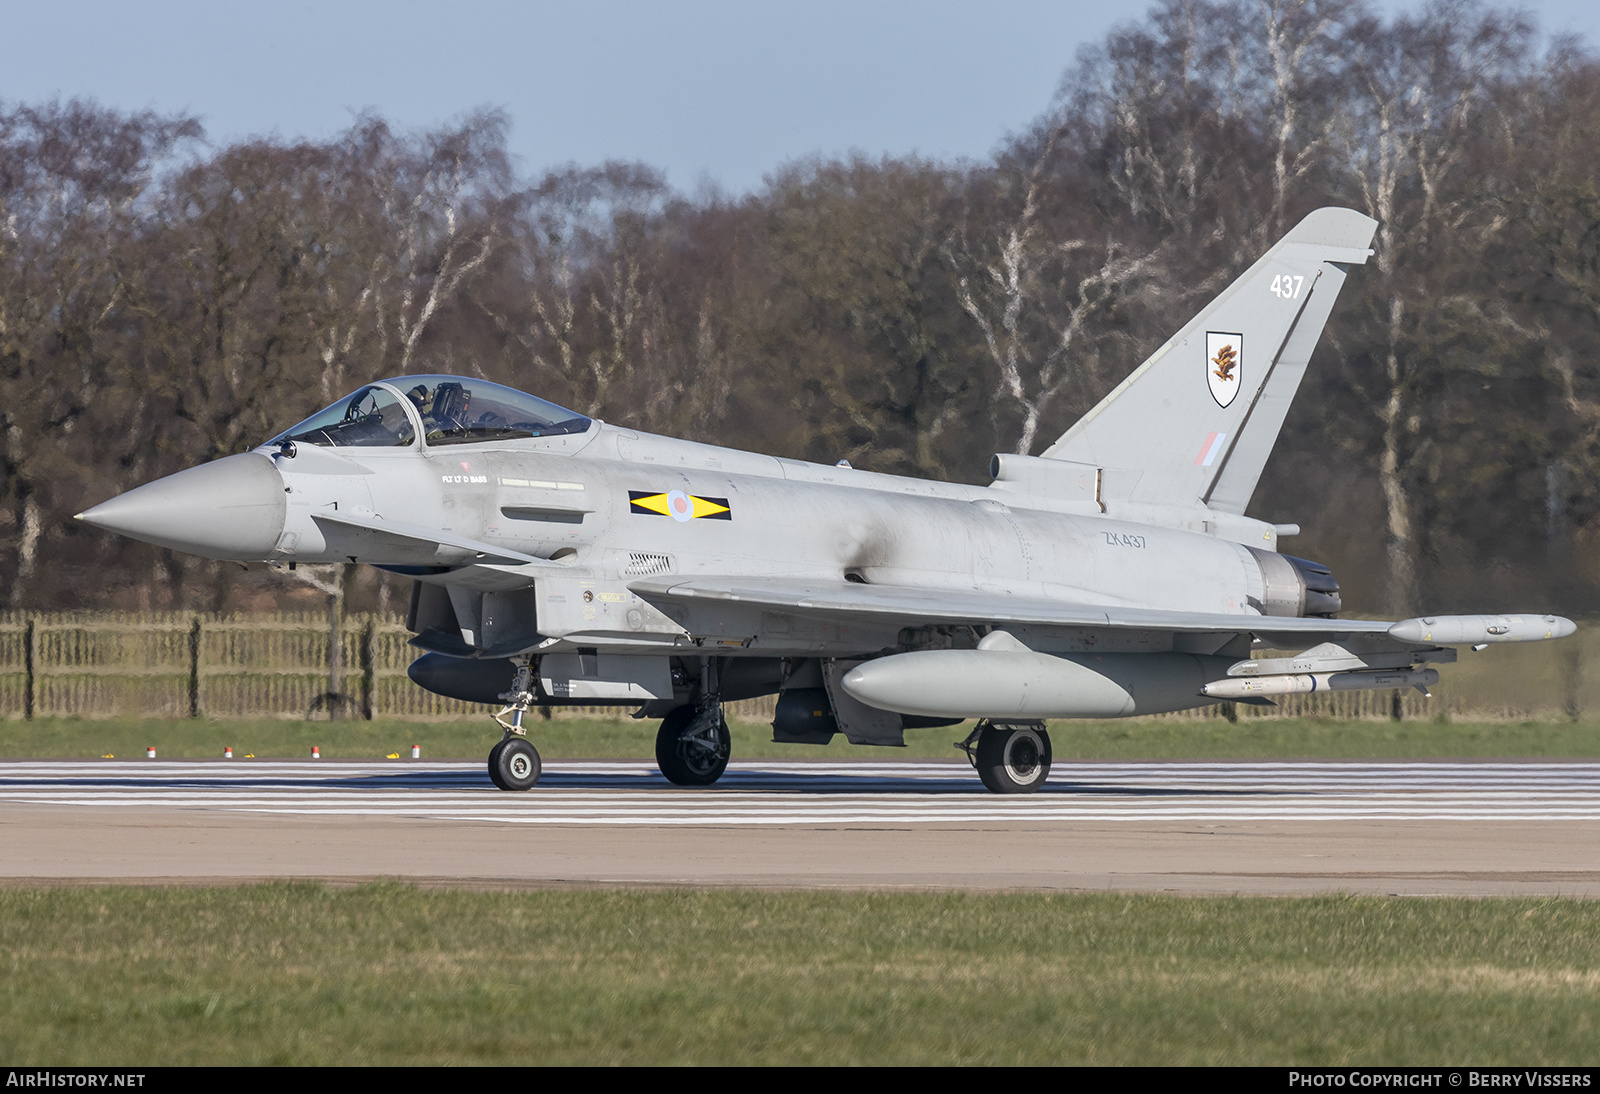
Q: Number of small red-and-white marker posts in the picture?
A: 4